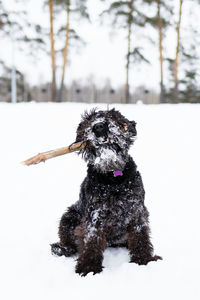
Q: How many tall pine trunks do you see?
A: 5